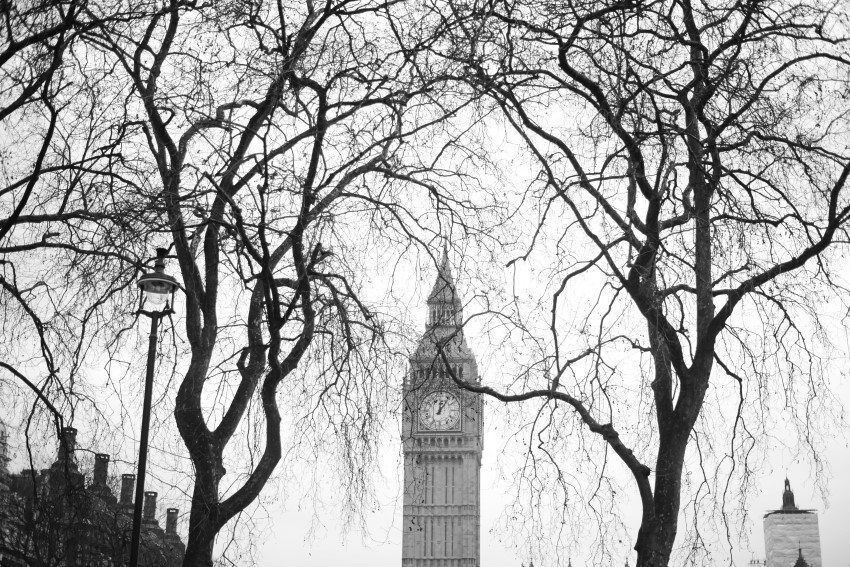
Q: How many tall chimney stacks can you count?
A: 5